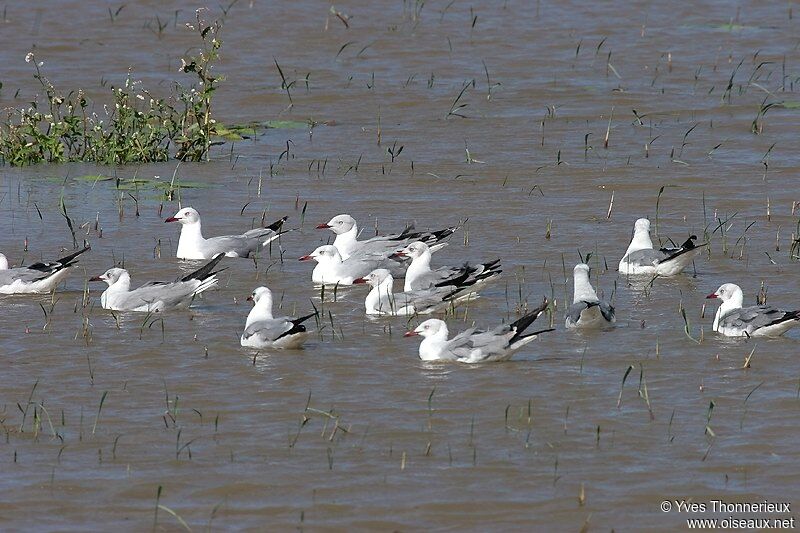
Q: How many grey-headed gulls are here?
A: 12